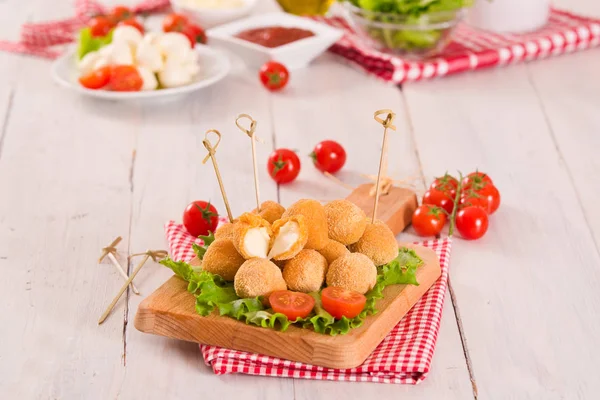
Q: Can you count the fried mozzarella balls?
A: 11